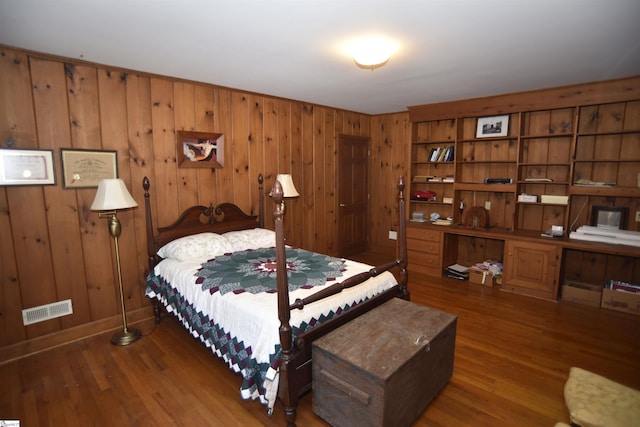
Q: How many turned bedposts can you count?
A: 4